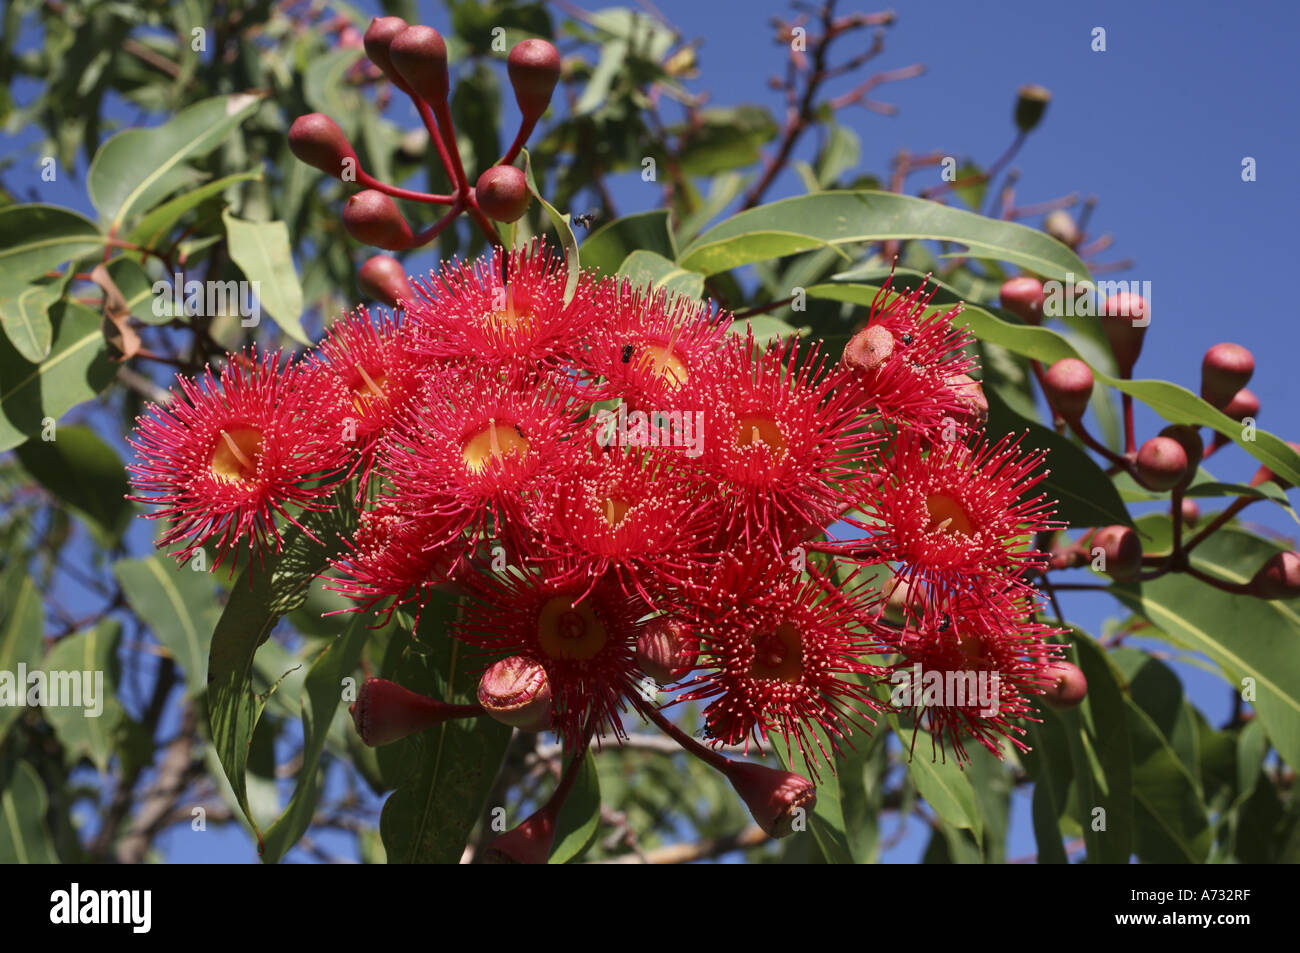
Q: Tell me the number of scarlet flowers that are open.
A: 13